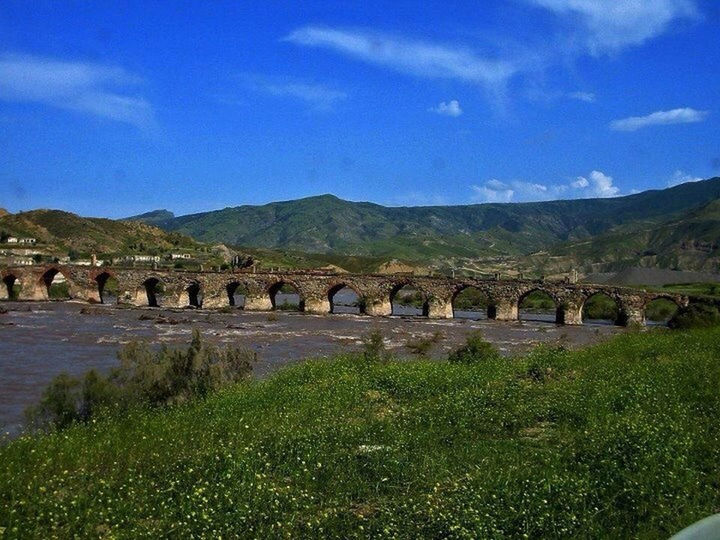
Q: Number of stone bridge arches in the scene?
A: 13